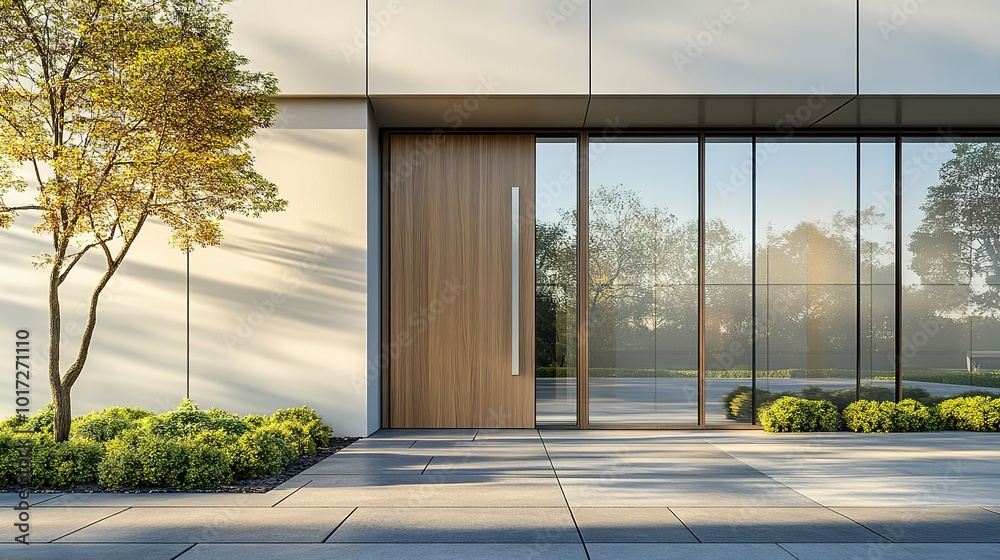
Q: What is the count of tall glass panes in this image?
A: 6